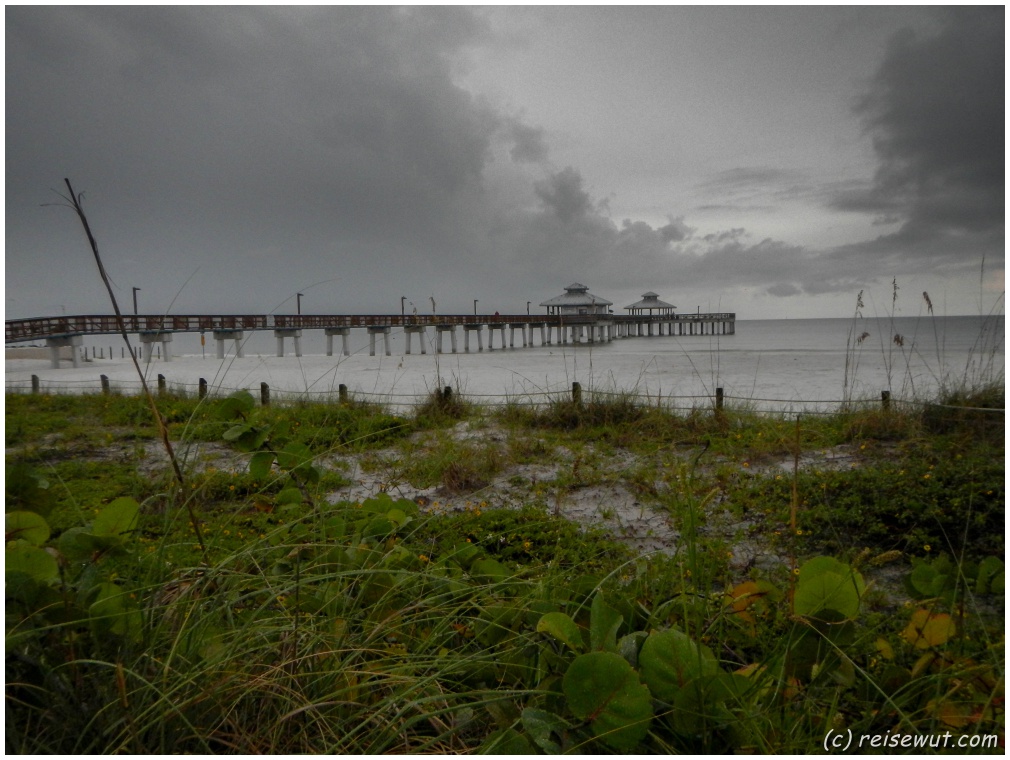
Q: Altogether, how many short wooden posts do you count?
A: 10